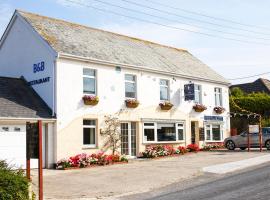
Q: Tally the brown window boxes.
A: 5